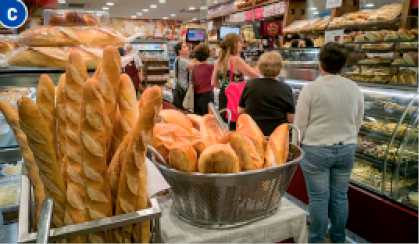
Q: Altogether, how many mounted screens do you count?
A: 2